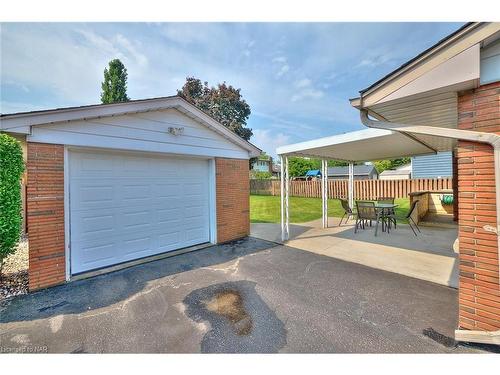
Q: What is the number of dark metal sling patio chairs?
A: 4